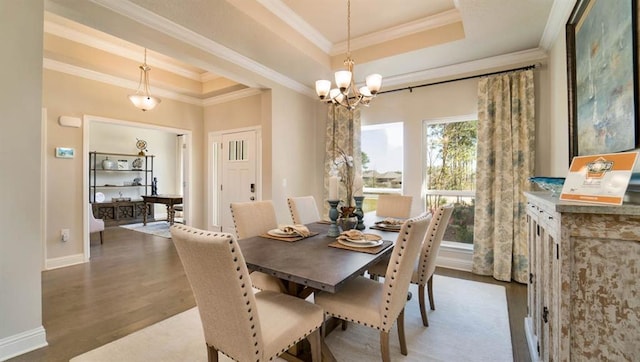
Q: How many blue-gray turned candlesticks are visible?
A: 2